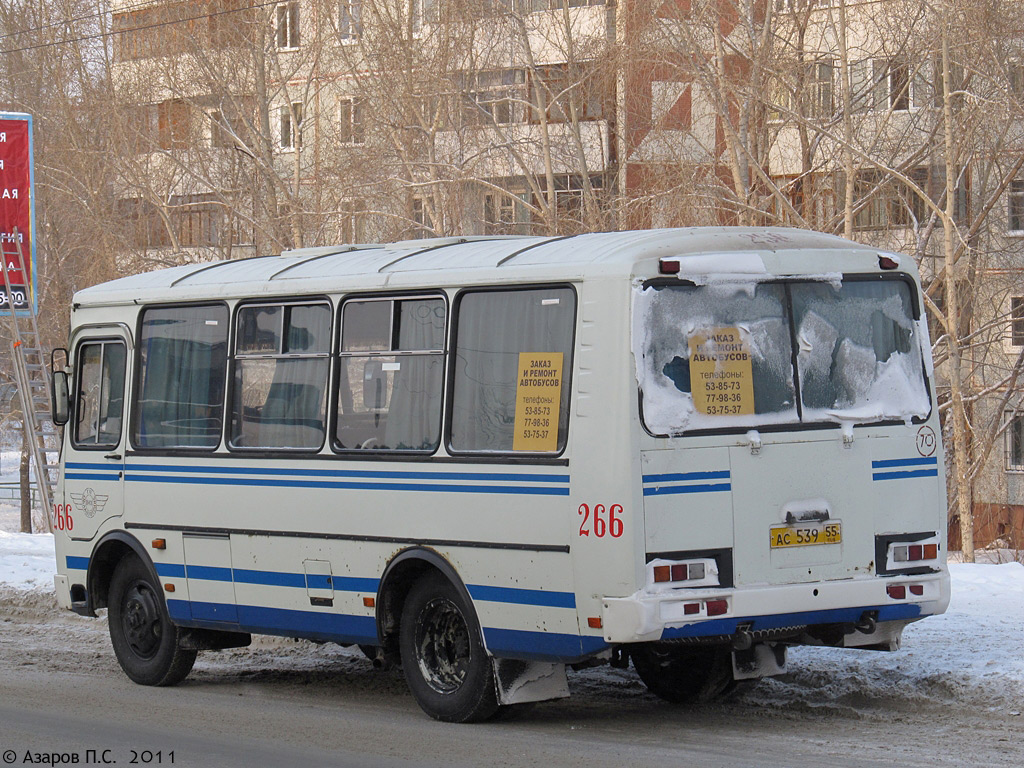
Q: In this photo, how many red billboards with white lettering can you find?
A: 1